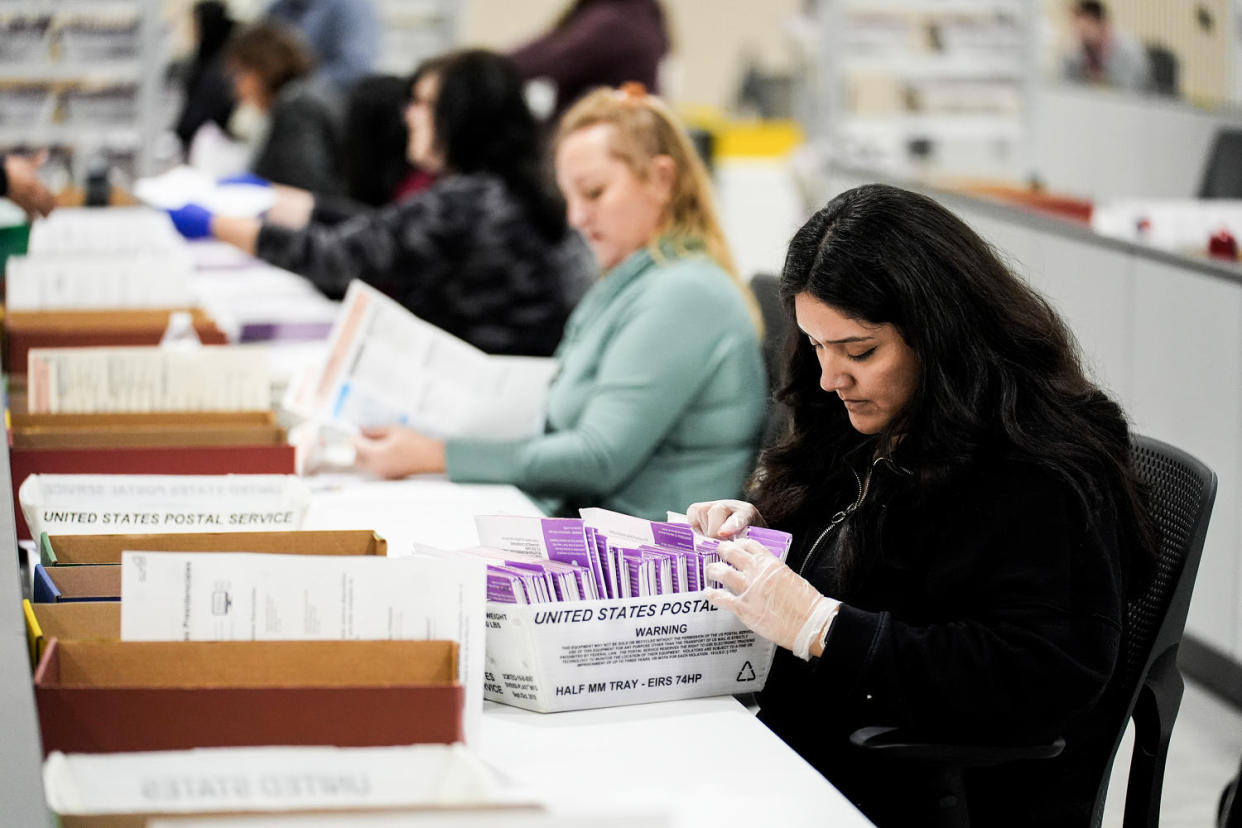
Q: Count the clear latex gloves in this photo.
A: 2